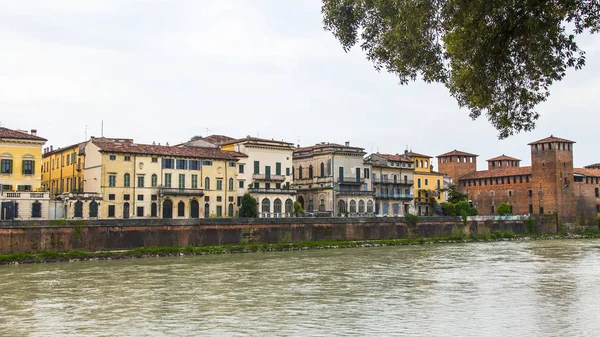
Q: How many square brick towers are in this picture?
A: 3